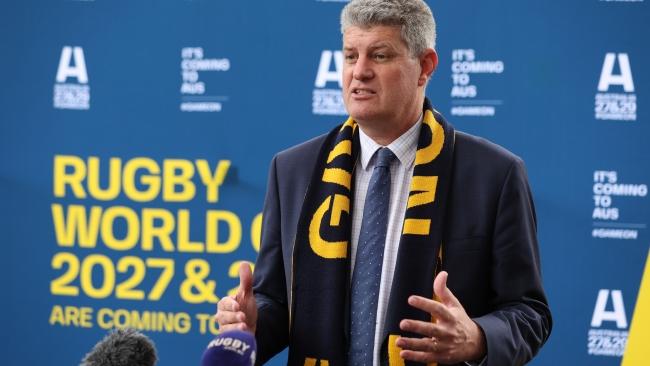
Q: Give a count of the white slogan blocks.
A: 3